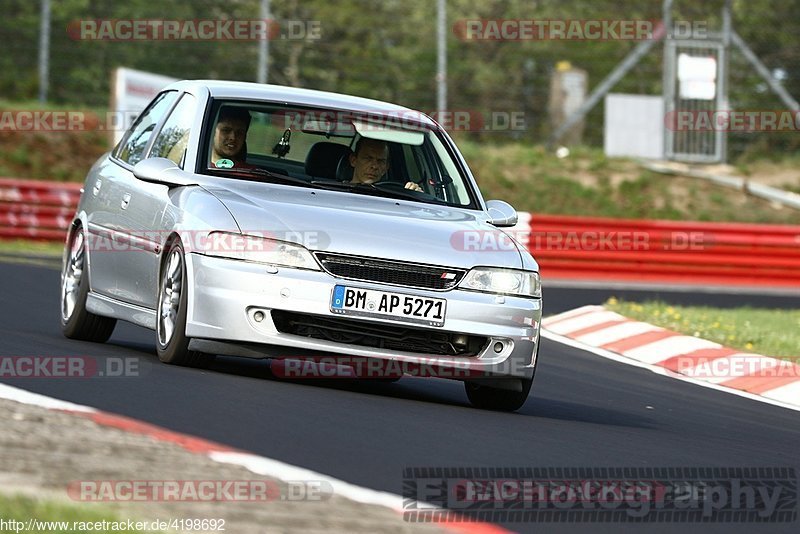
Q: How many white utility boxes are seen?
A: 1